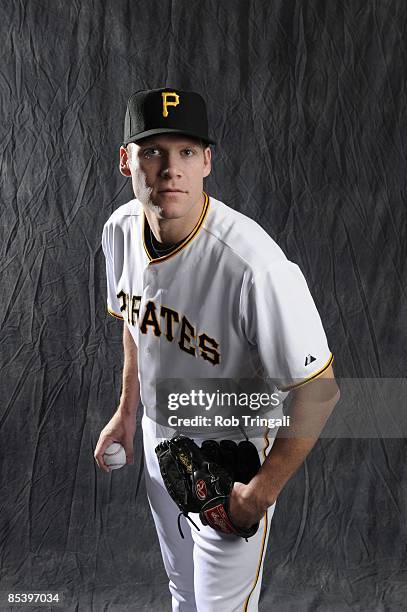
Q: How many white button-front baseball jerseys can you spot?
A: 1